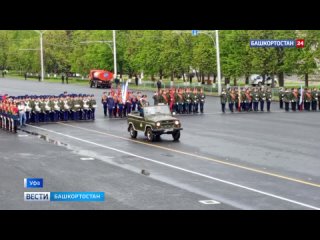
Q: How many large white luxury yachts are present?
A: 0